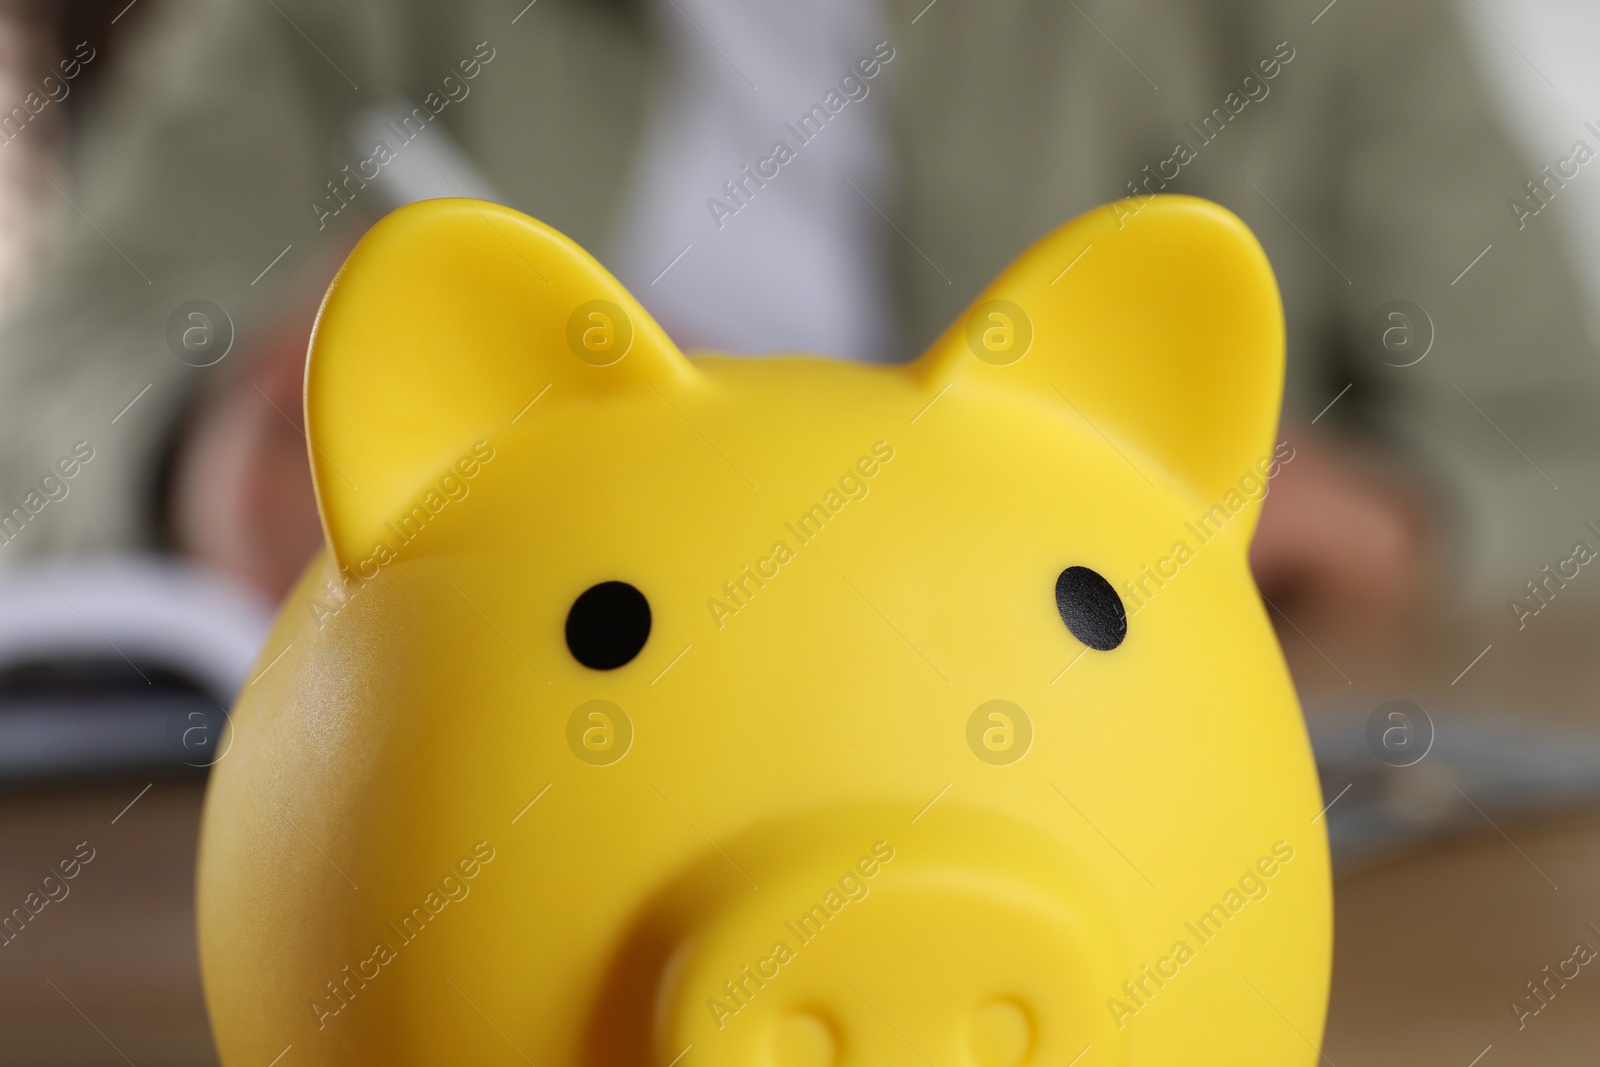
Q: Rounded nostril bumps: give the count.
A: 2